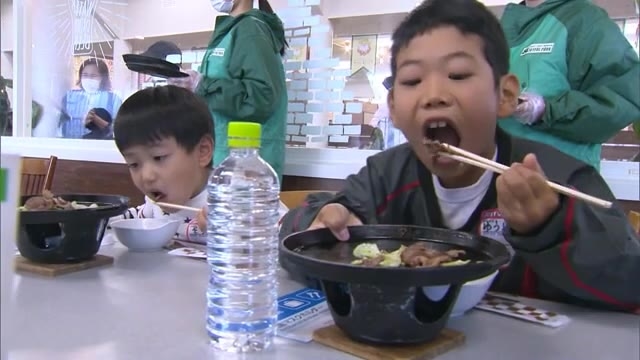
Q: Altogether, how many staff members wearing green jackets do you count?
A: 2